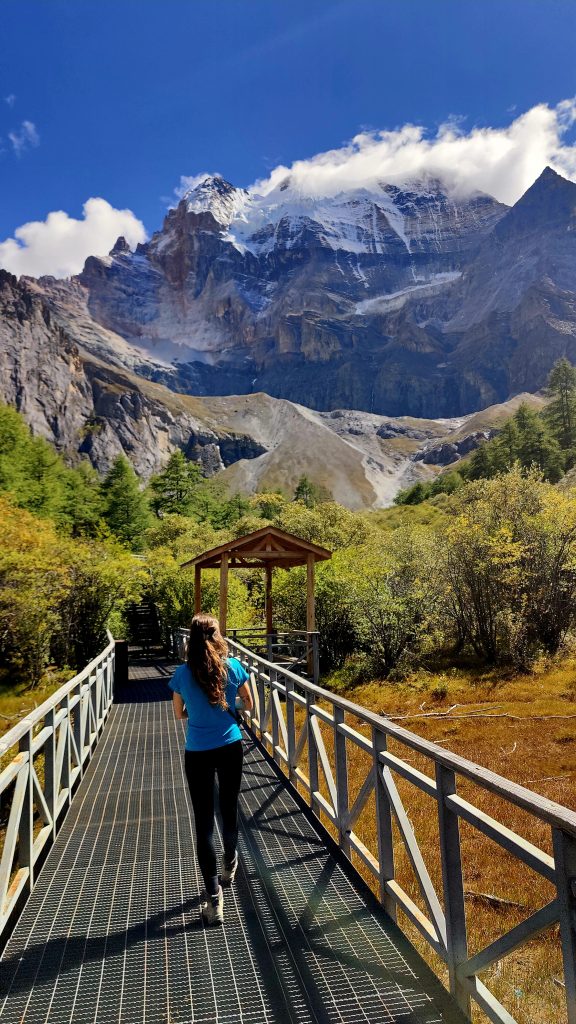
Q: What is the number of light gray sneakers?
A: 2